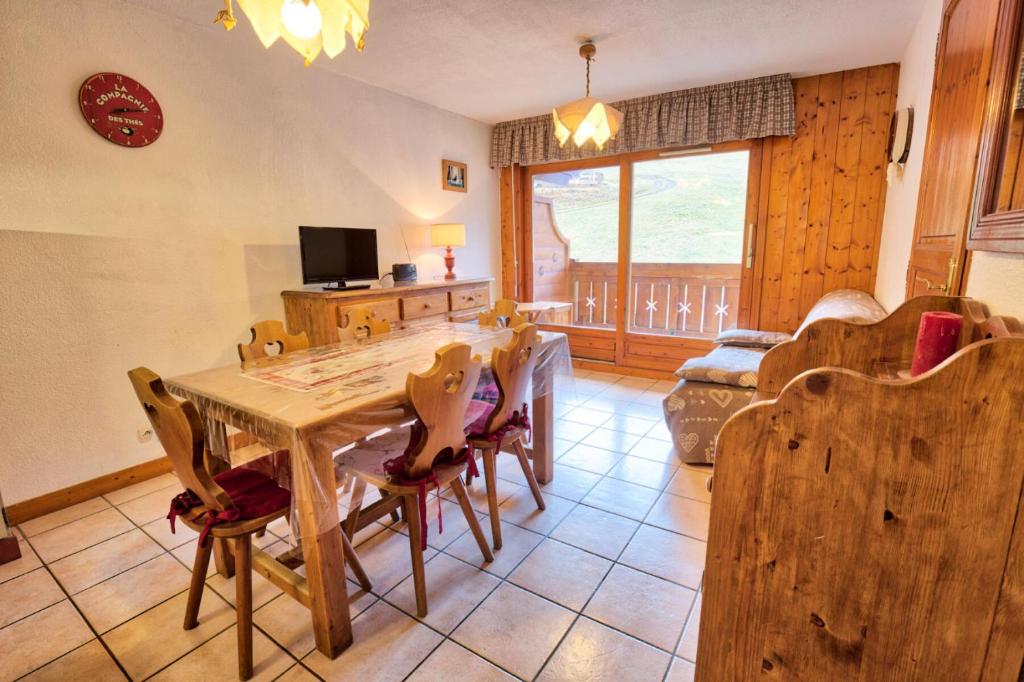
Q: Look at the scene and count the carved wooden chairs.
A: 6